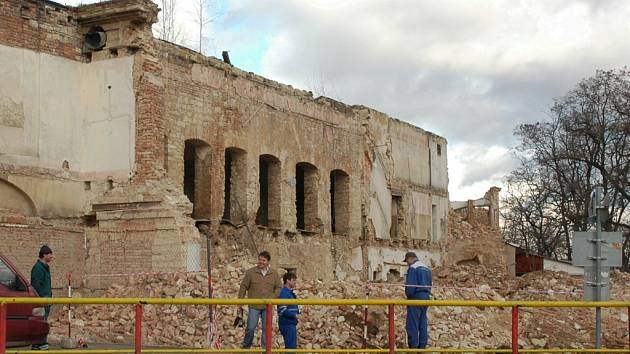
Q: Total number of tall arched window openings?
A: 5